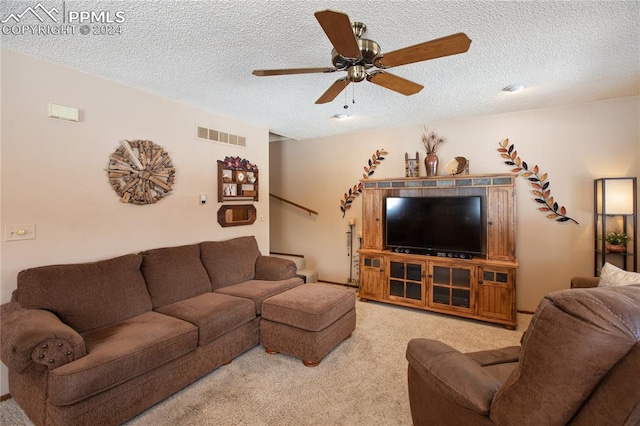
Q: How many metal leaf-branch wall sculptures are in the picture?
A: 2